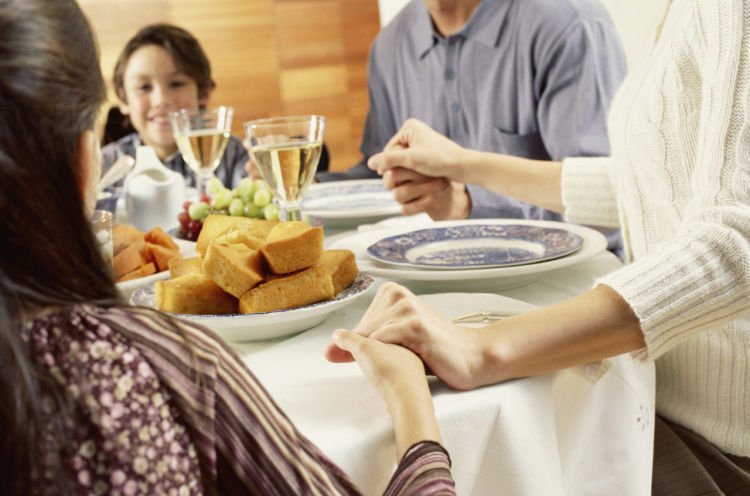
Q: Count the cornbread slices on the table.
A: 7